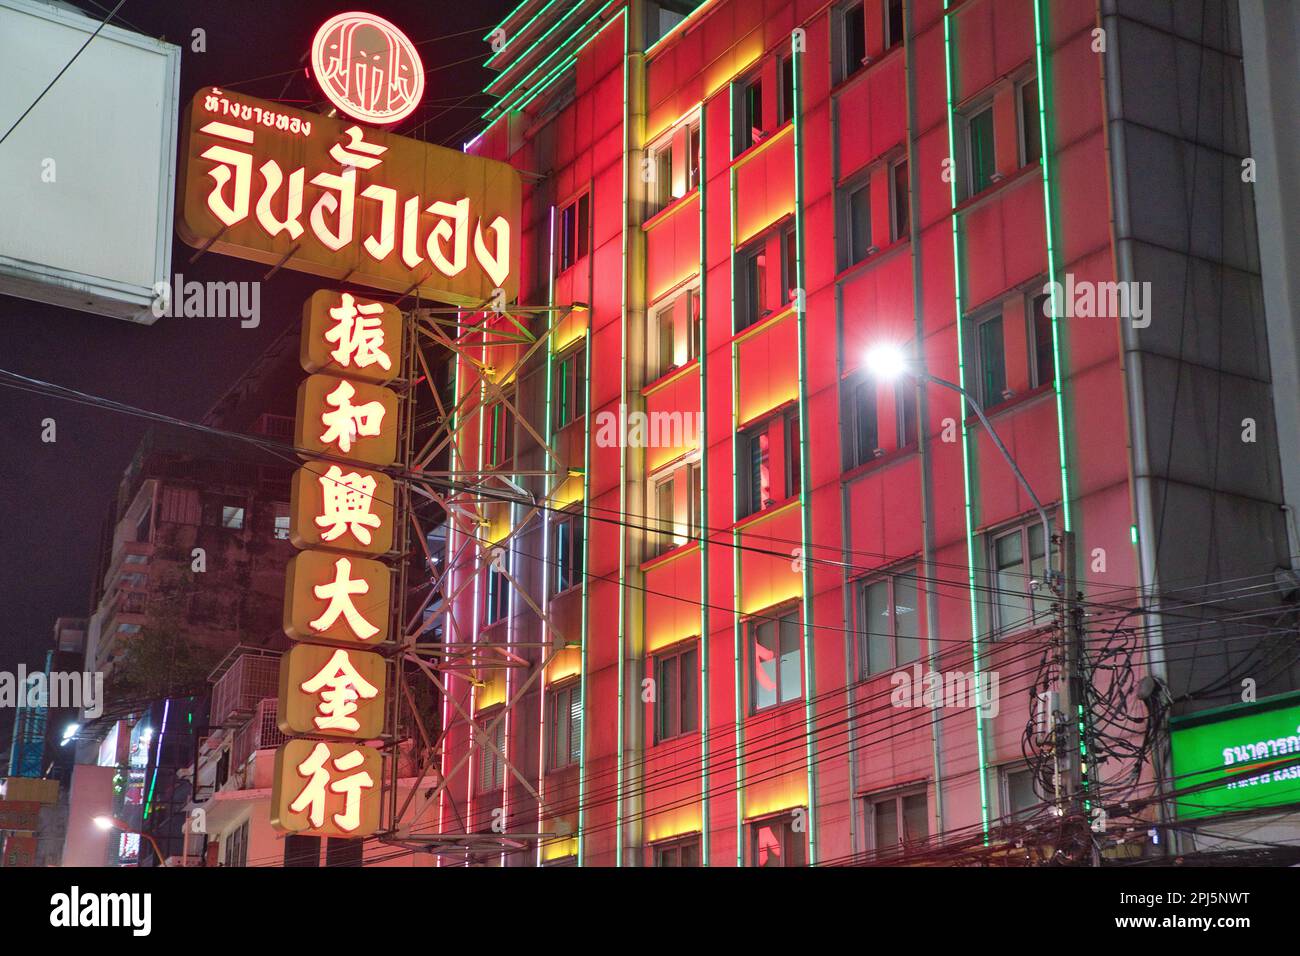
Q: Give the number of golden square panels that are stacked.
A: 6